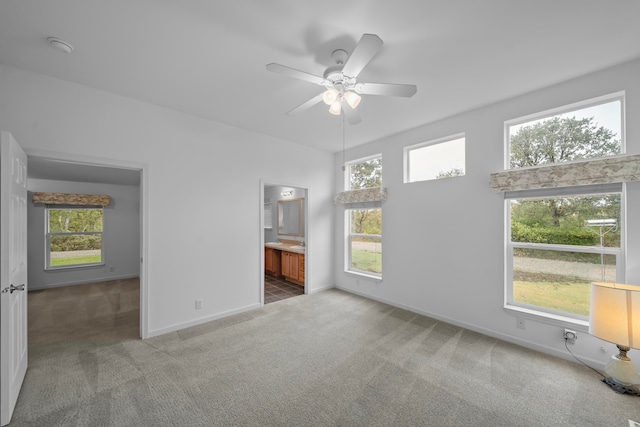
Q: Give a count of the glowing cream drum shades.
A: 1